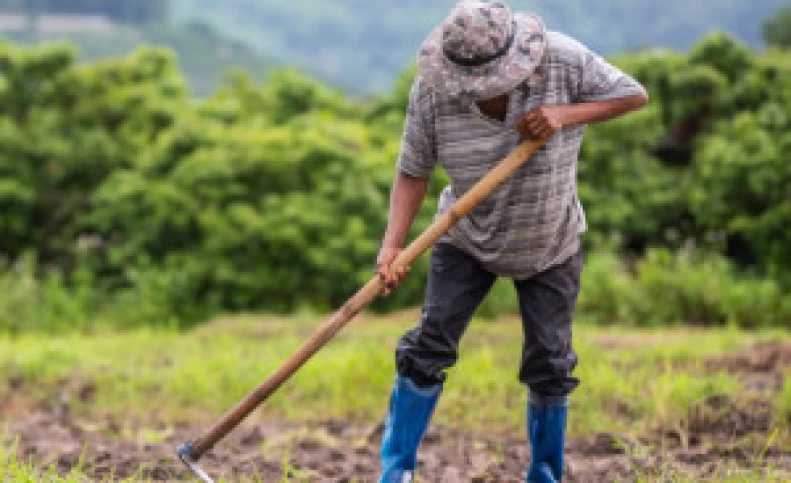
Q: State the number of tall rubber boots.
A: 2